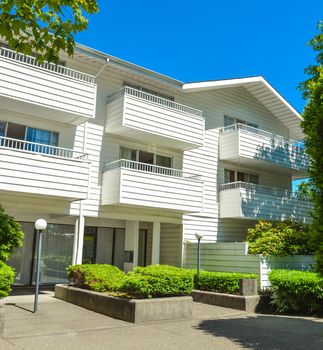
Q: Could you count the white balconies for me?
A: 6